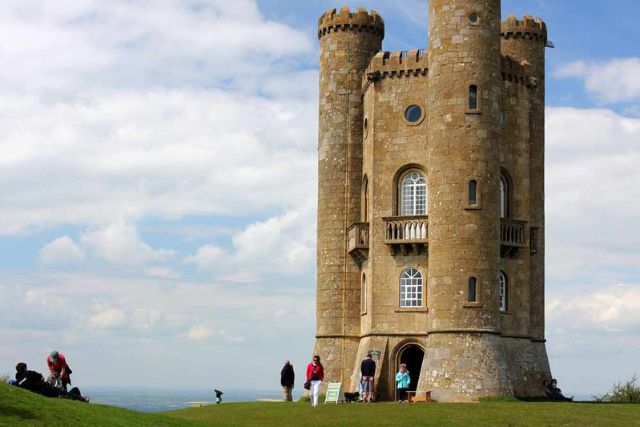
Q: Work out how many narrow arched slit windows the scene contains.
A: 3